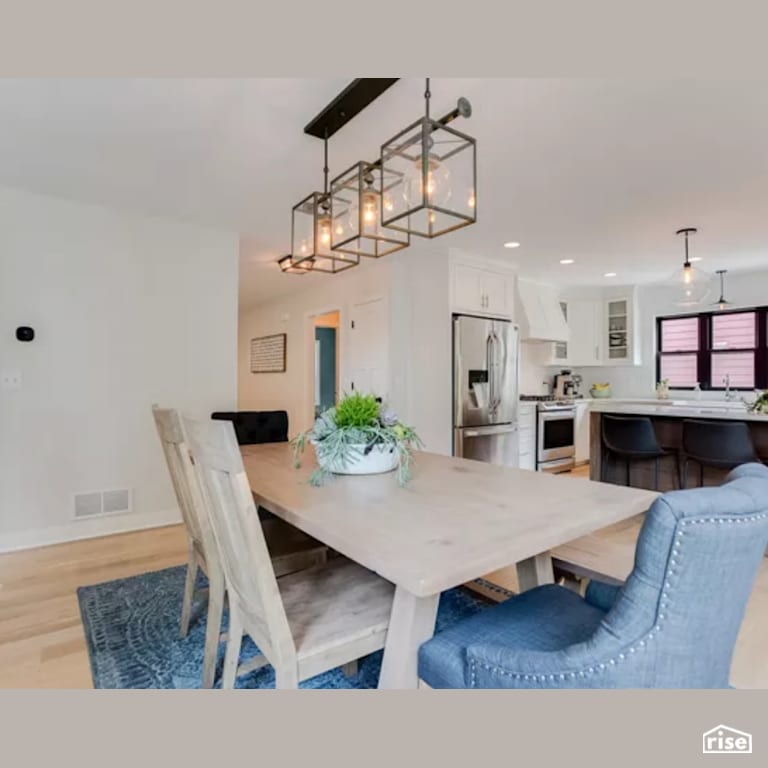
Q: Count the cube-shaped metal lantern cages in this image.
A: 3